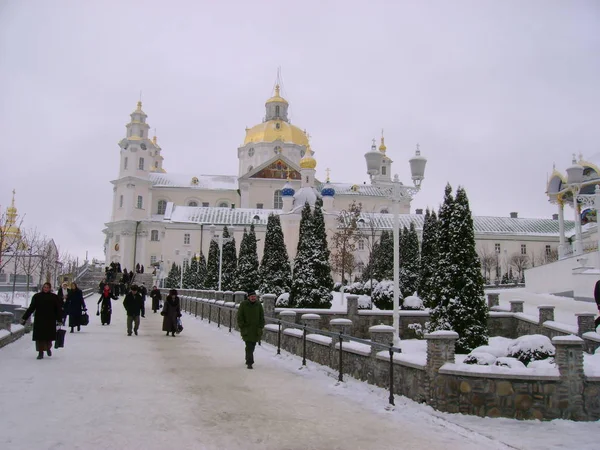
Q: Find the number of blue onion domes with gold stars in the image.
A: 2